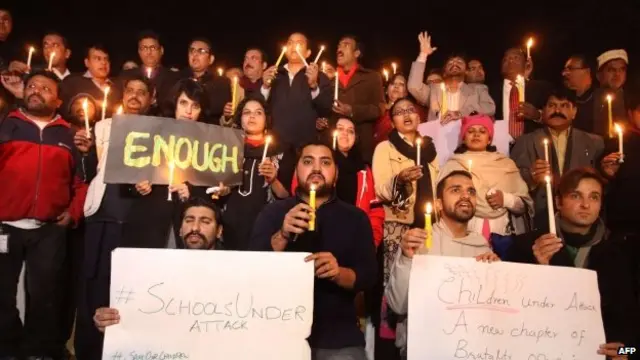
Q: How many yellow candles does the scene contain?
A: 7